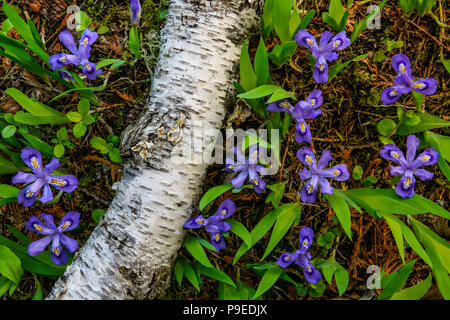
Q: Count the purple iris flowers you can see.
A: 11